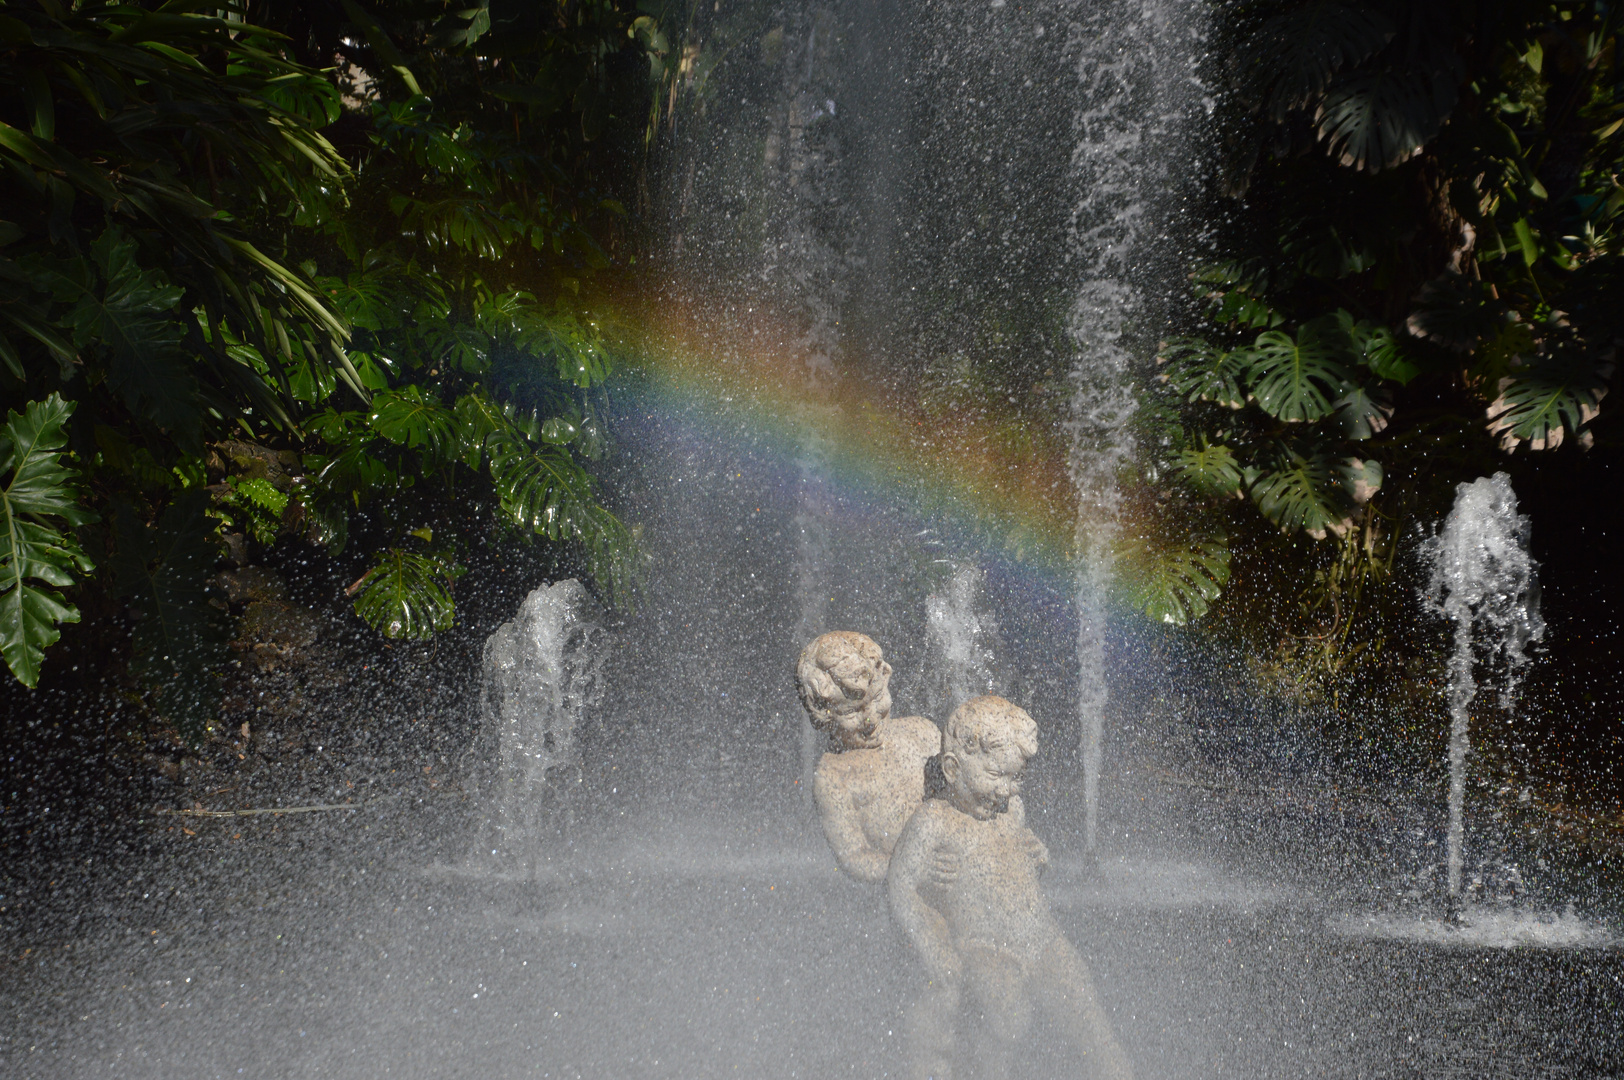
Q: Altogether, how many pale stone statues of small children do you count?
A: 2